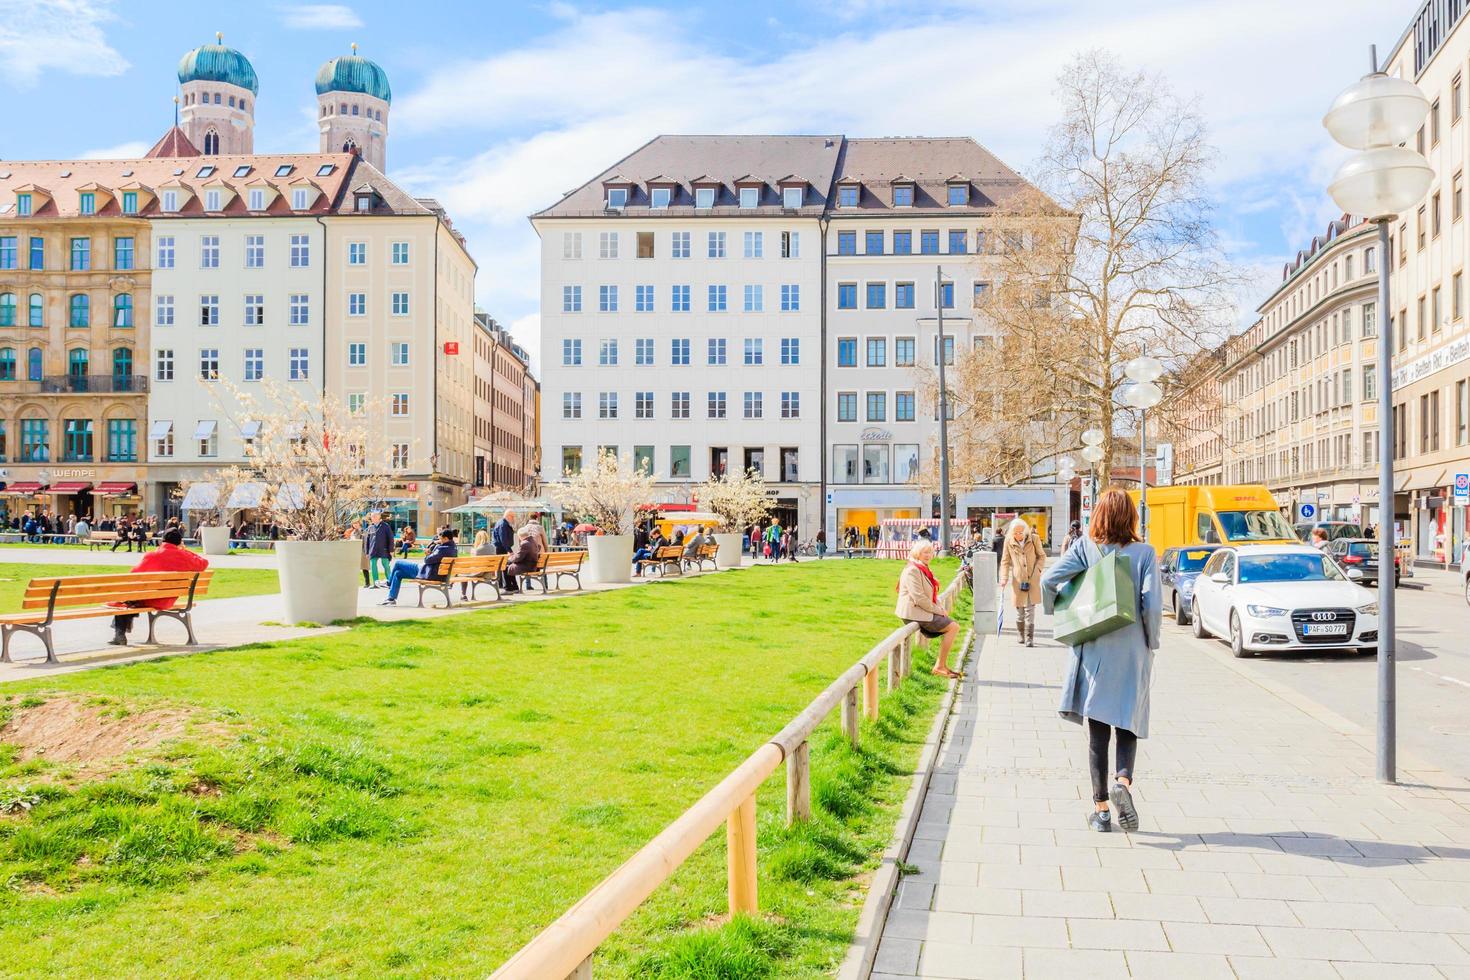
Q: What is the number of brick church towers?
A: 2